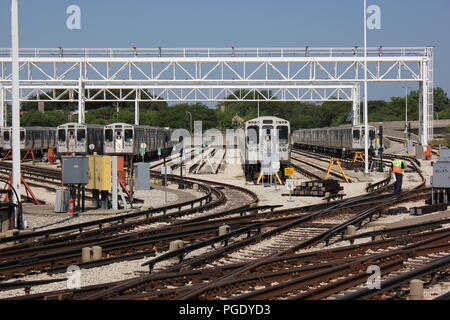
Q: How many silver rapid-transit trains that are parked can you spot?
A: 5